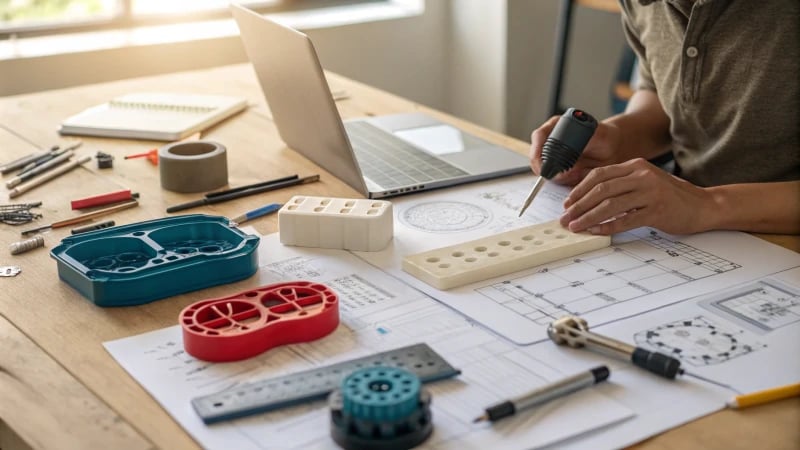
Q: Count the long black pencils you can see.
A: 2